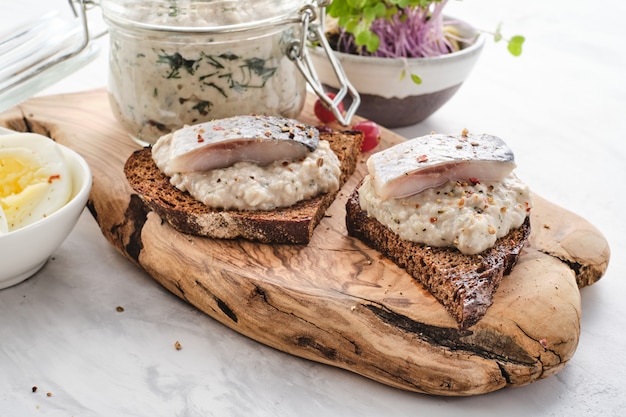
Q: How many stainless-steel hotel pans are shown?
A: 0